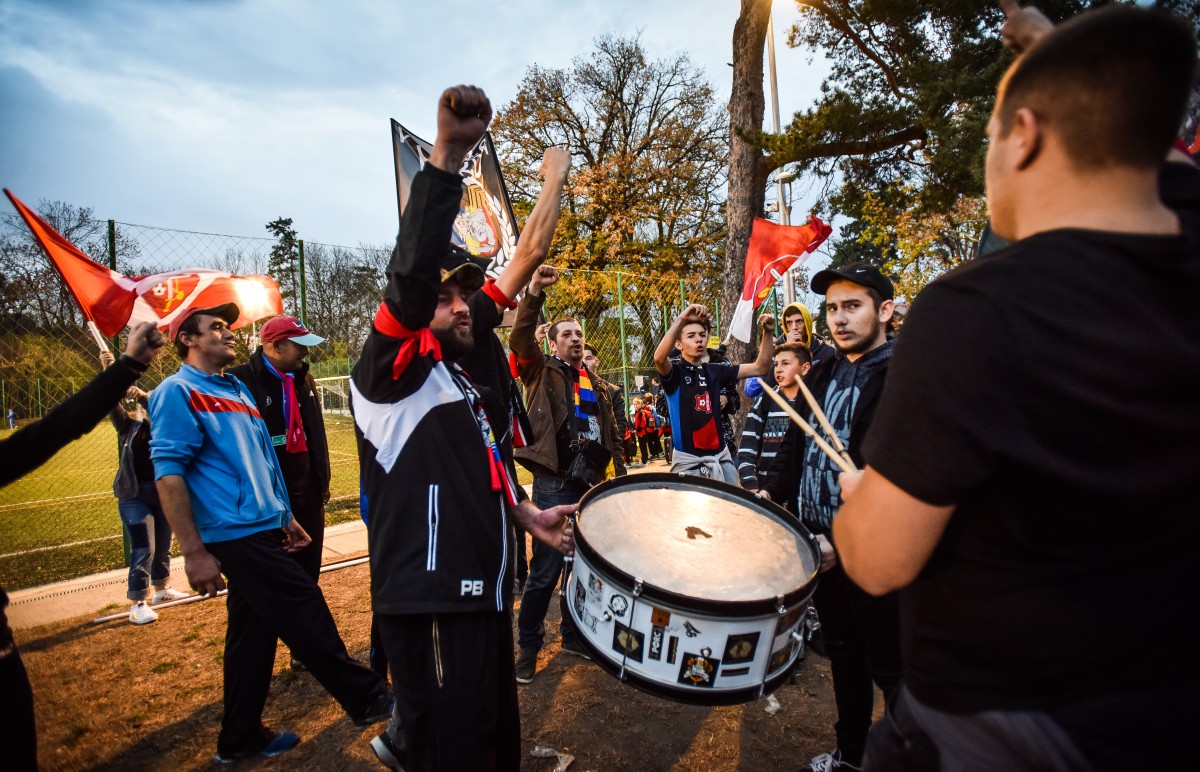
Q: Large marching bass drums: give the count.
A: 1